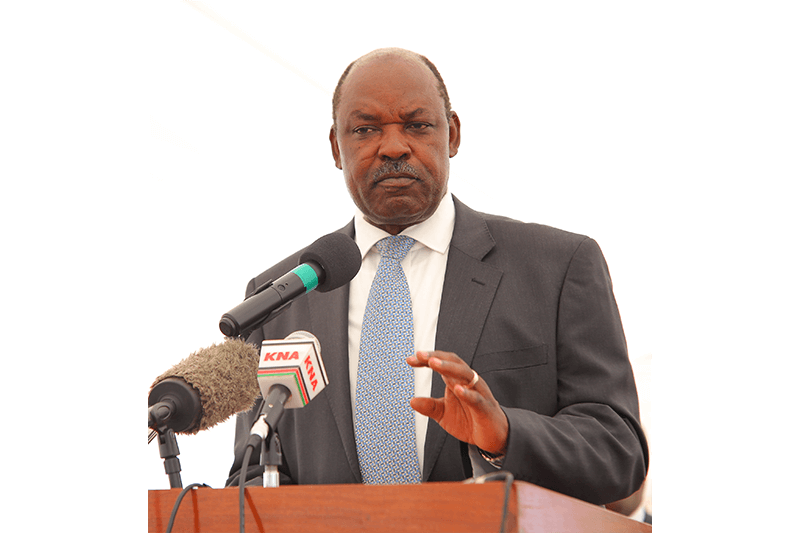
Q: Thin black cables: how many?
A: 3